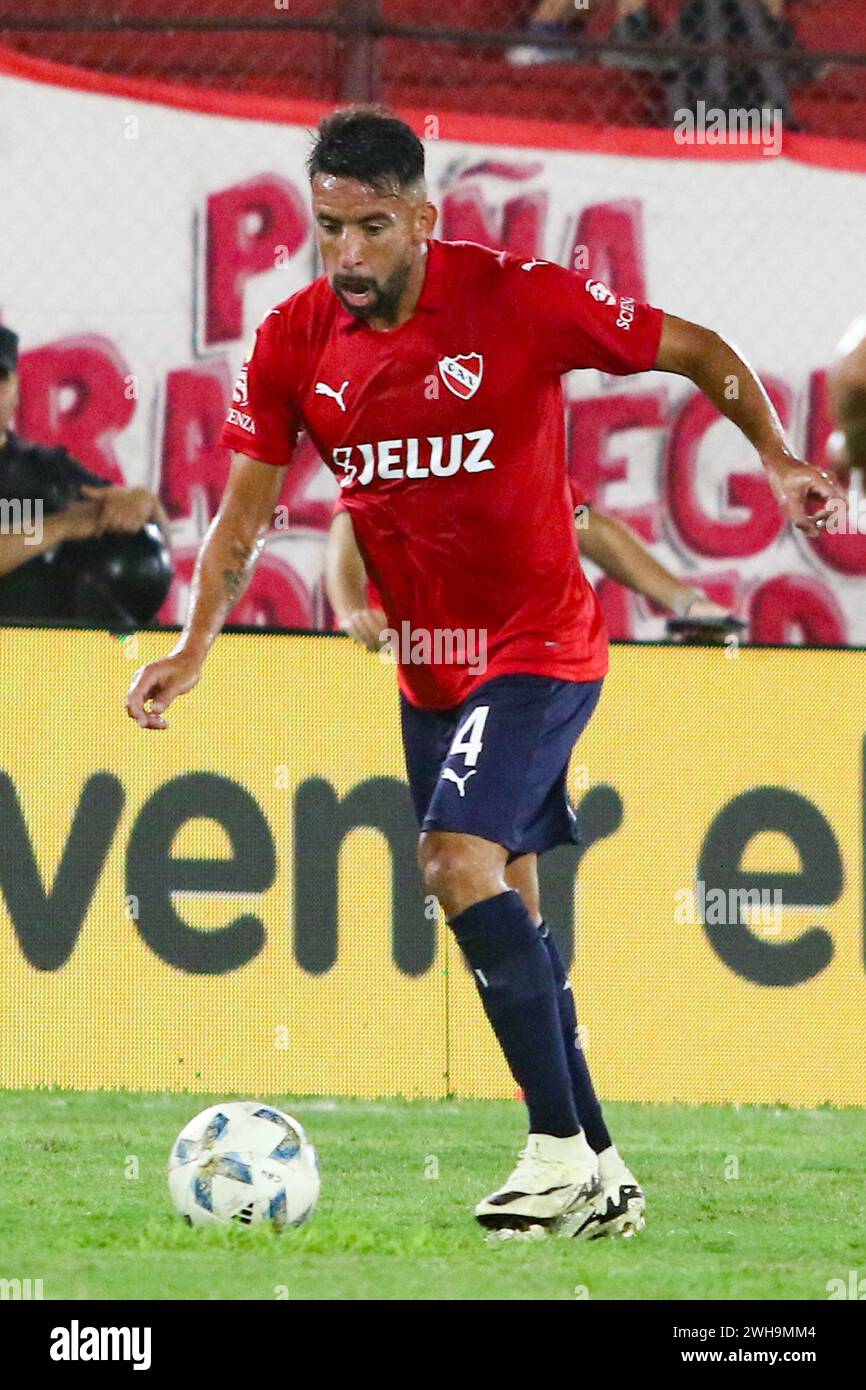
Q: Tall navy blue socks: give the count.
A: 2